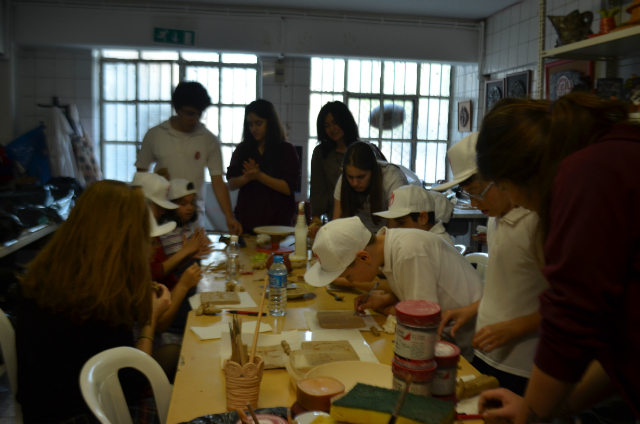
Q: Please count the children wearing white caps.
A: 6